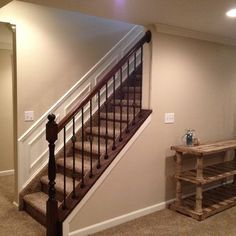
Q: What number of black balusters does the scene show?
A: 11